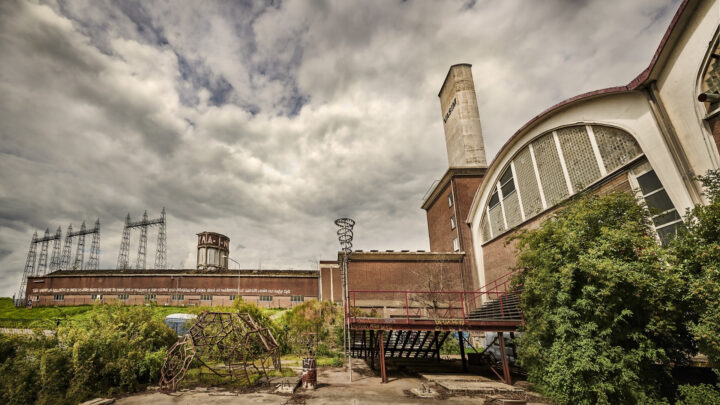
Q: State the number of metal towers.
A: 9